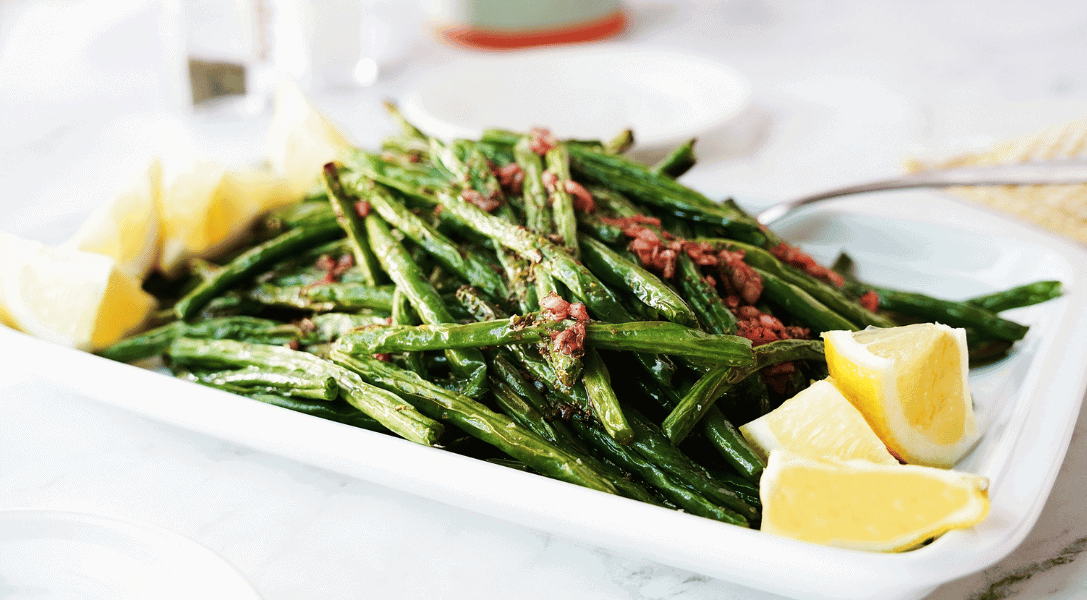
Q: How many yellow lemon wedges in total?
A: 7